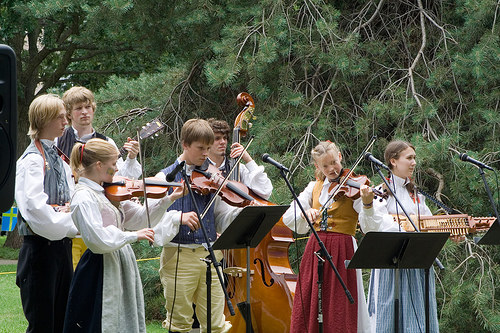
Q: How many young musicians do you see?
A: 7